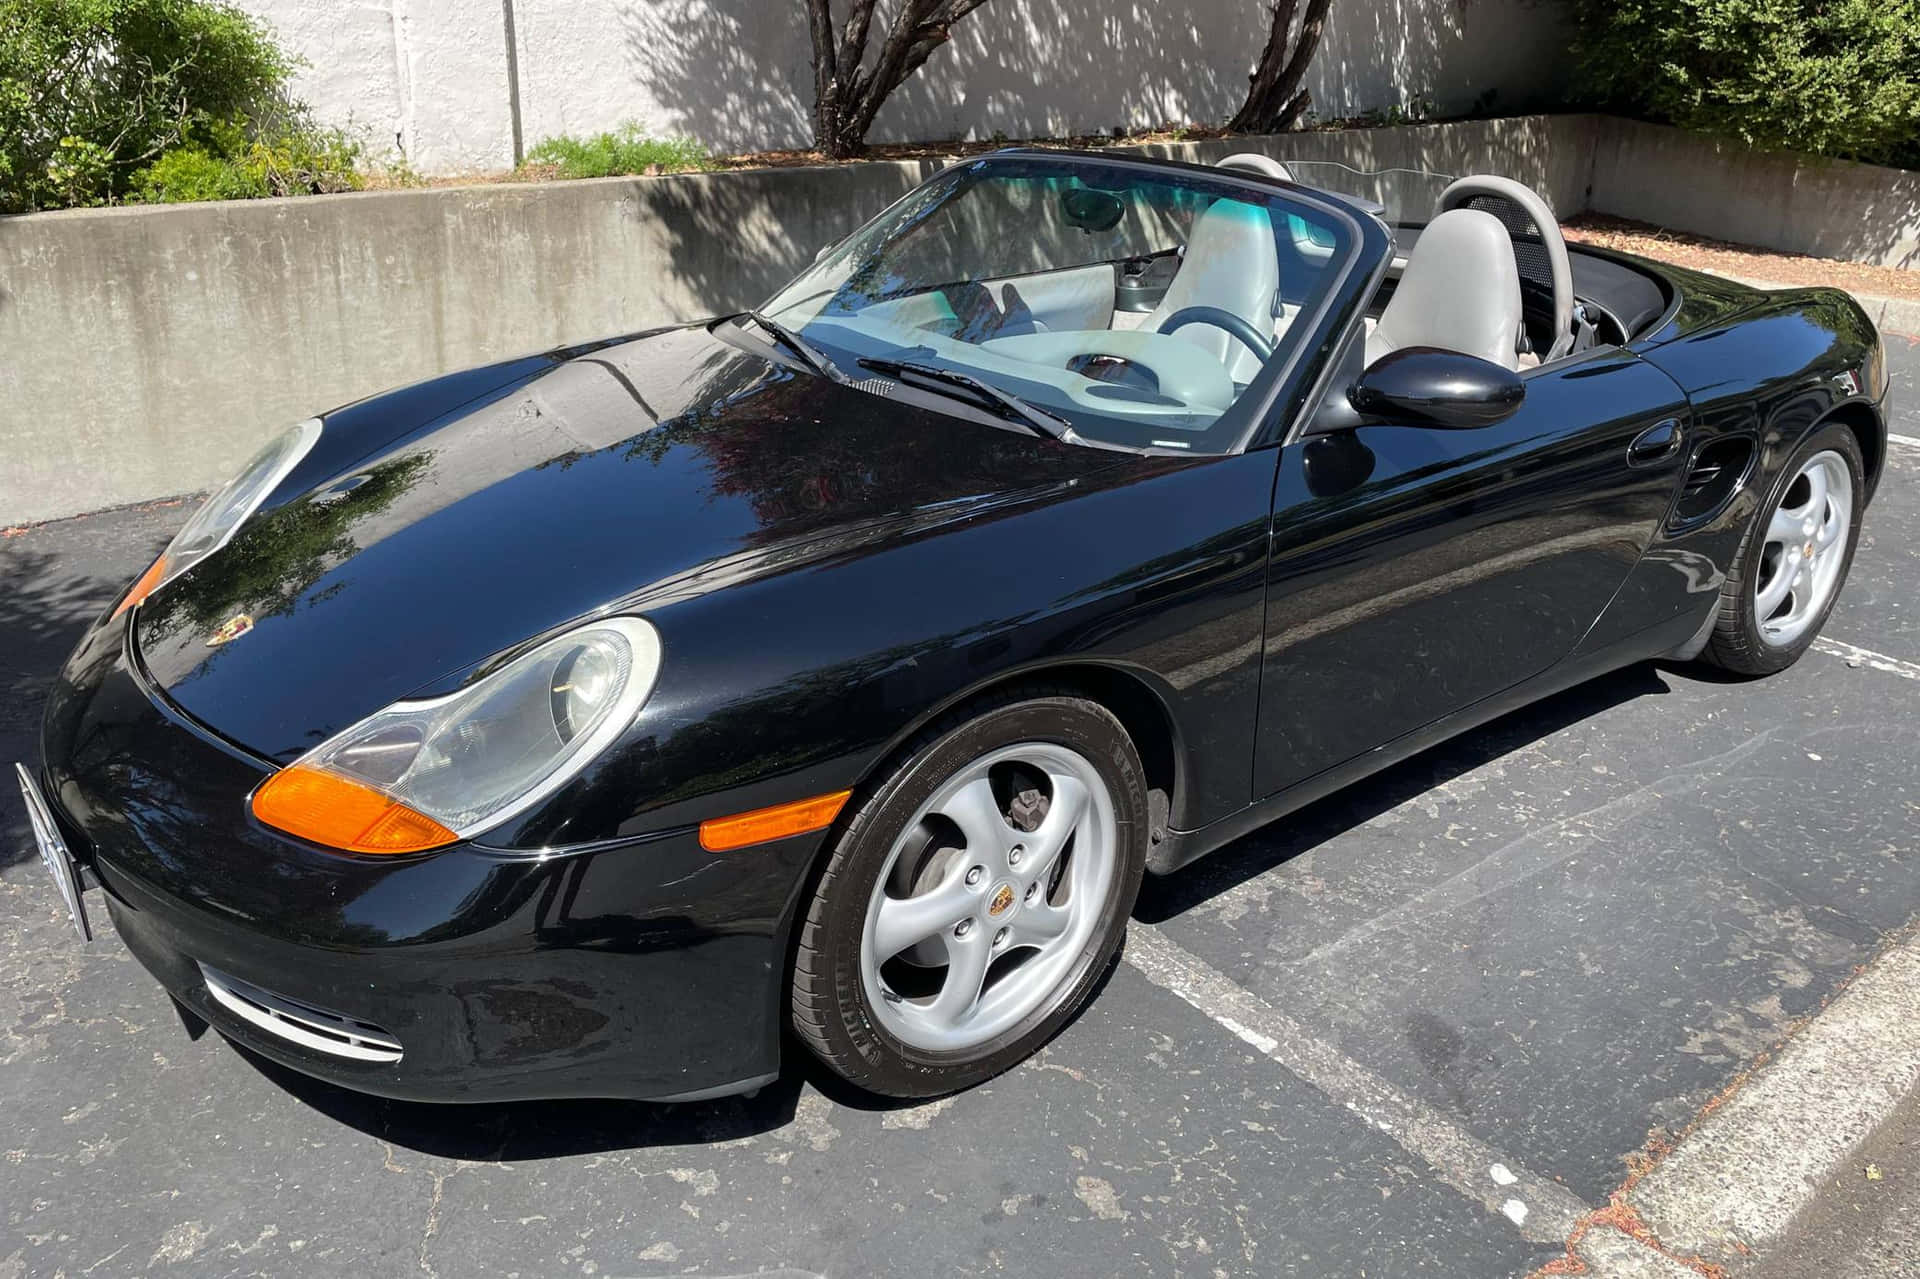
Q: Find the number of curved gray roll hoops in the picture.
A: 2